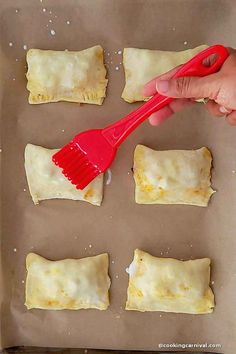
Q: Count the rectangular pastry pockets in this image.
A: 6